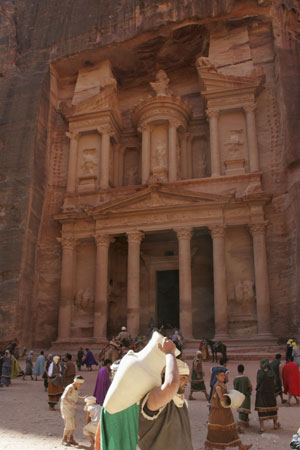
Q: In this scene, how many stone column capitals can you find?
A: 12